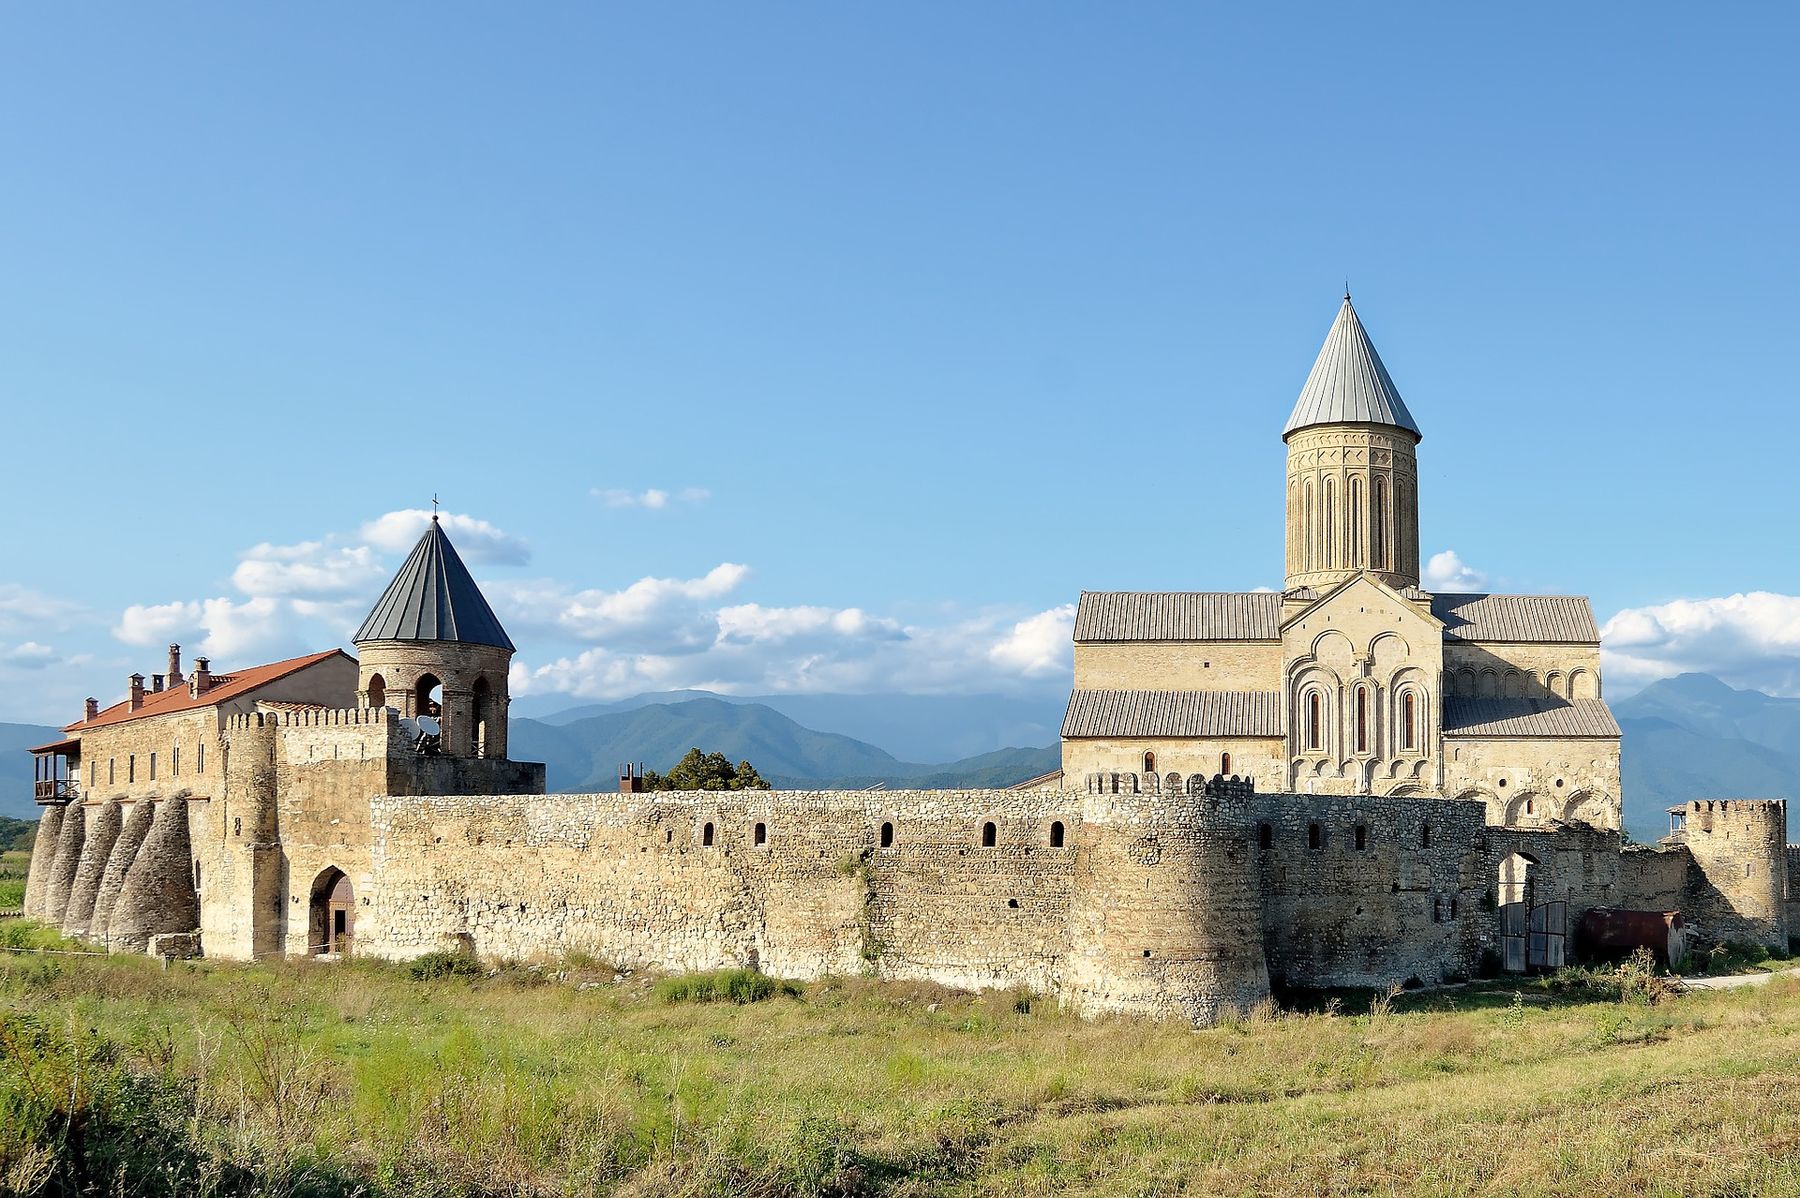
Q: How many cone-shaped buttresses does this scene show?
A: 5